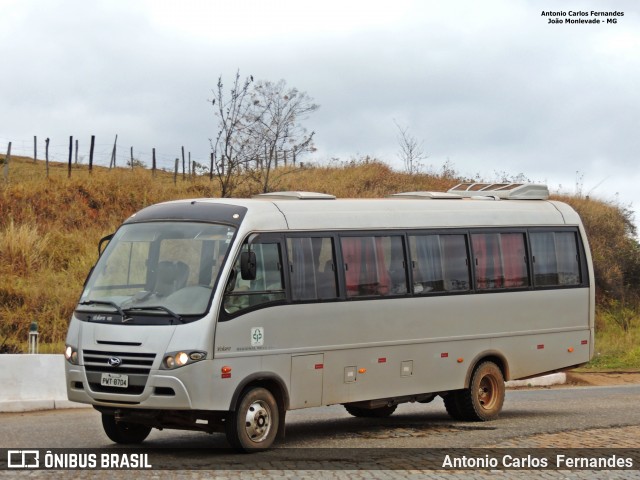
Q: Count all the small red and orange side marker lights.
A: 10